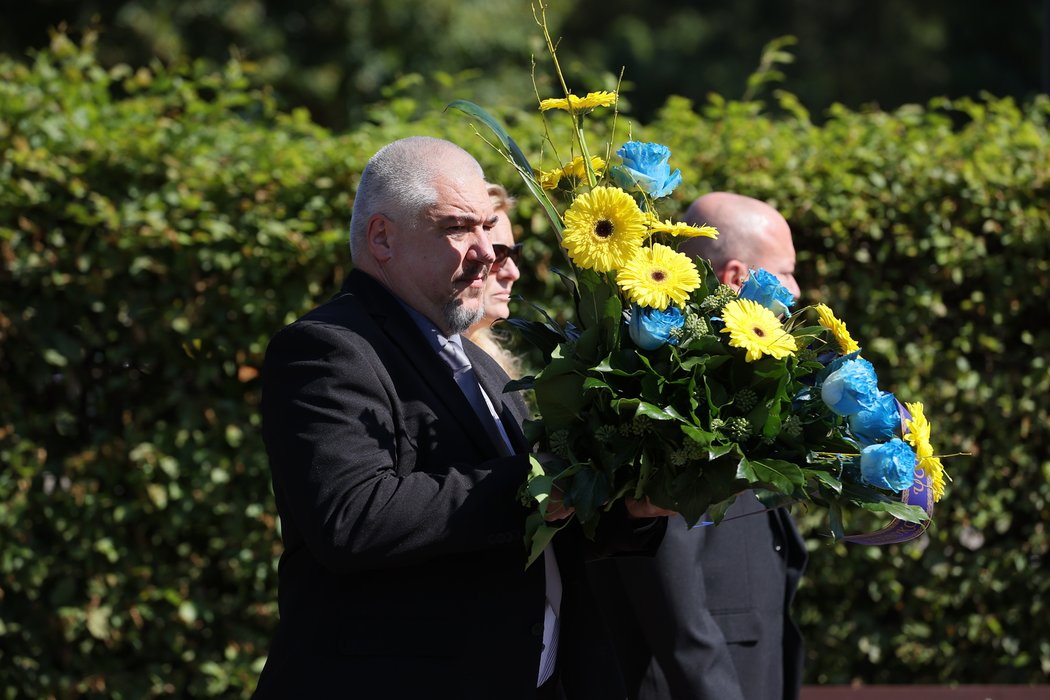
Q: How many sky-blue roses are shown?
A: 6